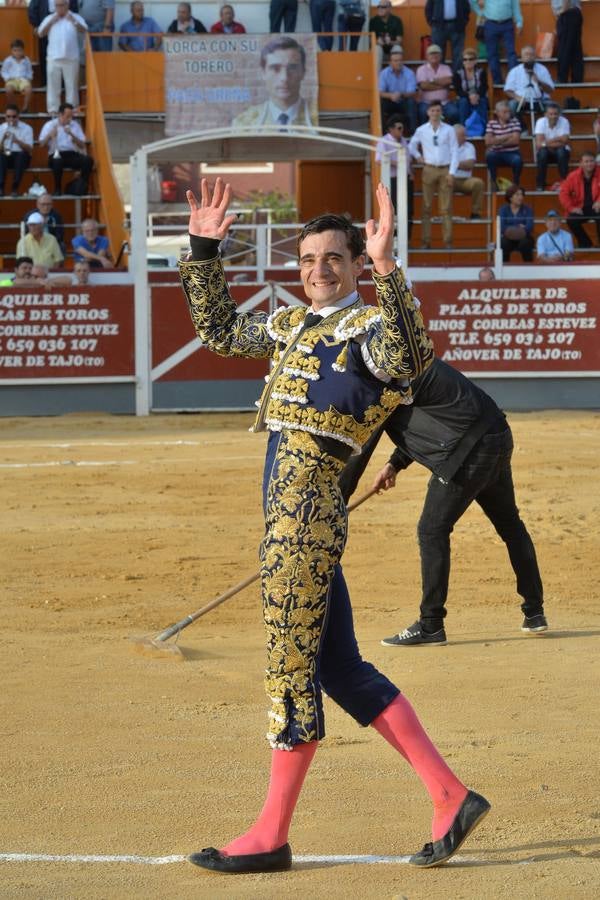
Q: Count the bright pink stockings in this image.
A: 2